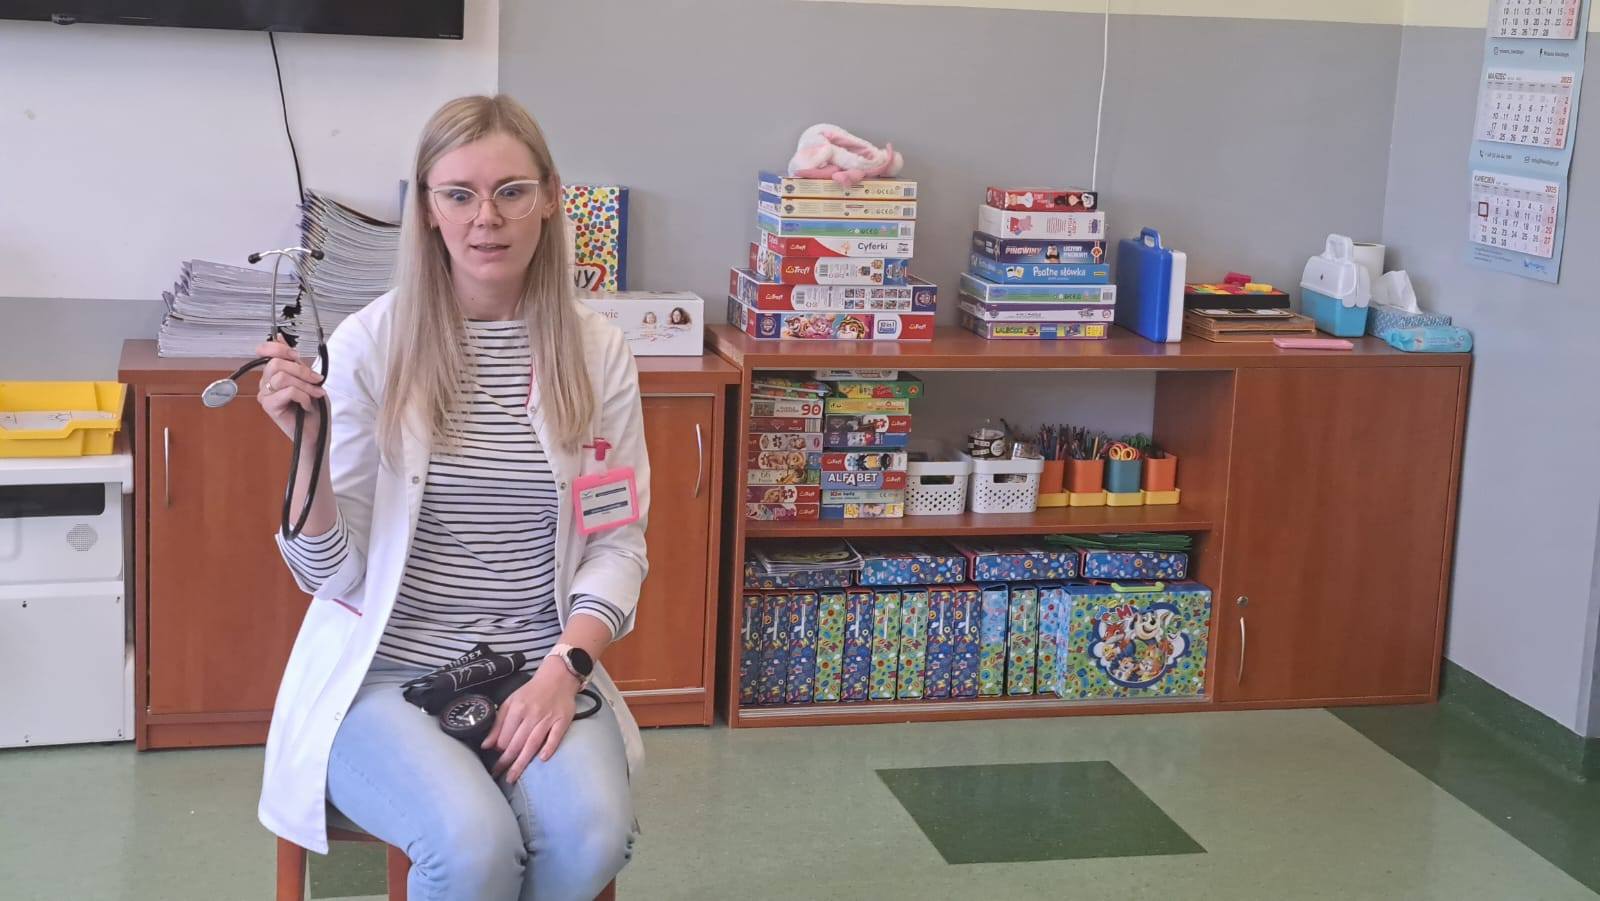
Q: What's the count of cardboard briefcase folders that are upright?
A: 13